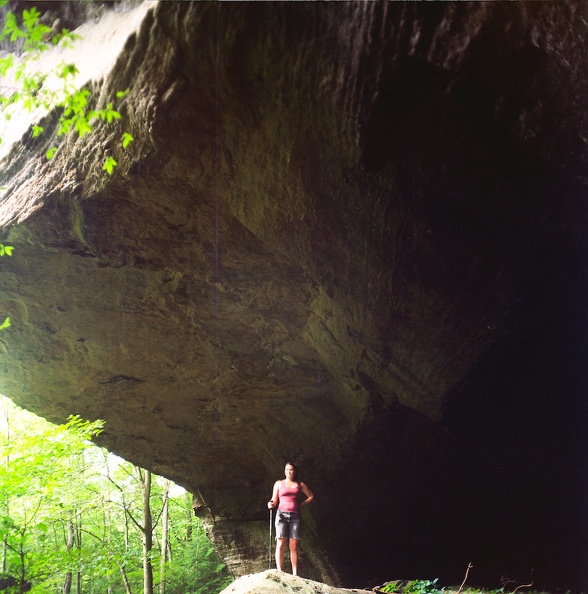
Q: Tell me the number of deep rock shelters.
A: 1